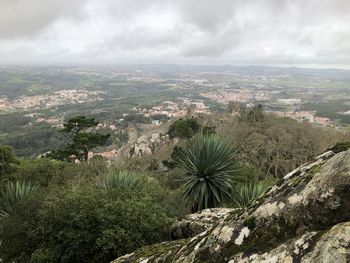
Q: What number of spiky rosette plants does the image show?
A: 4